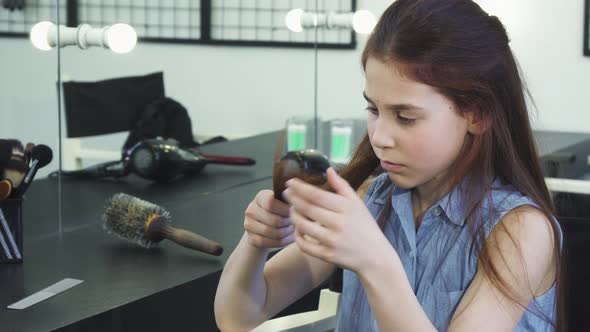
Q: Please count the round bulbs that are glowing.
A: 4